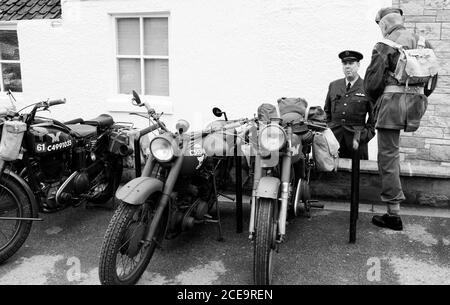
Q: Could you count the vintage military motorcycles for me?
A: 3